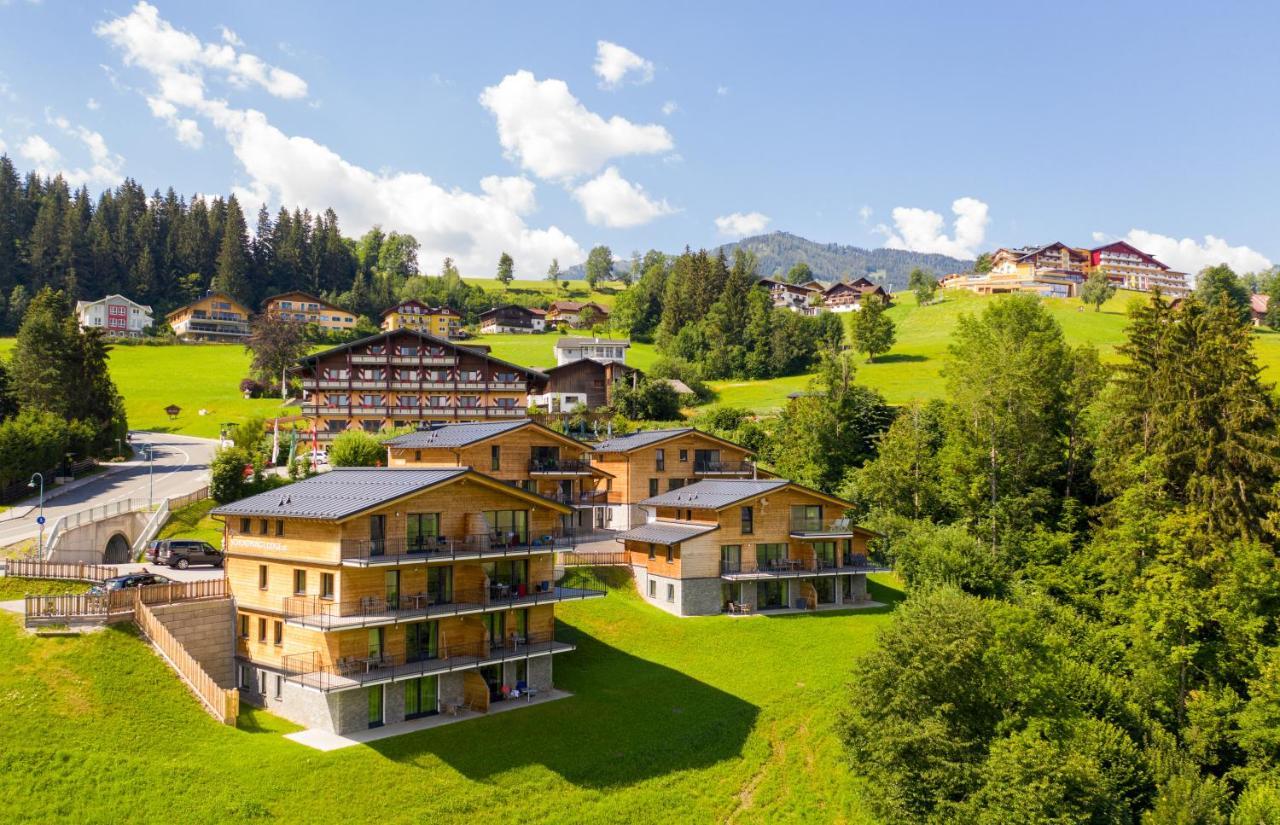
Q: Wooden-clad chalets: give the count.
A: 4